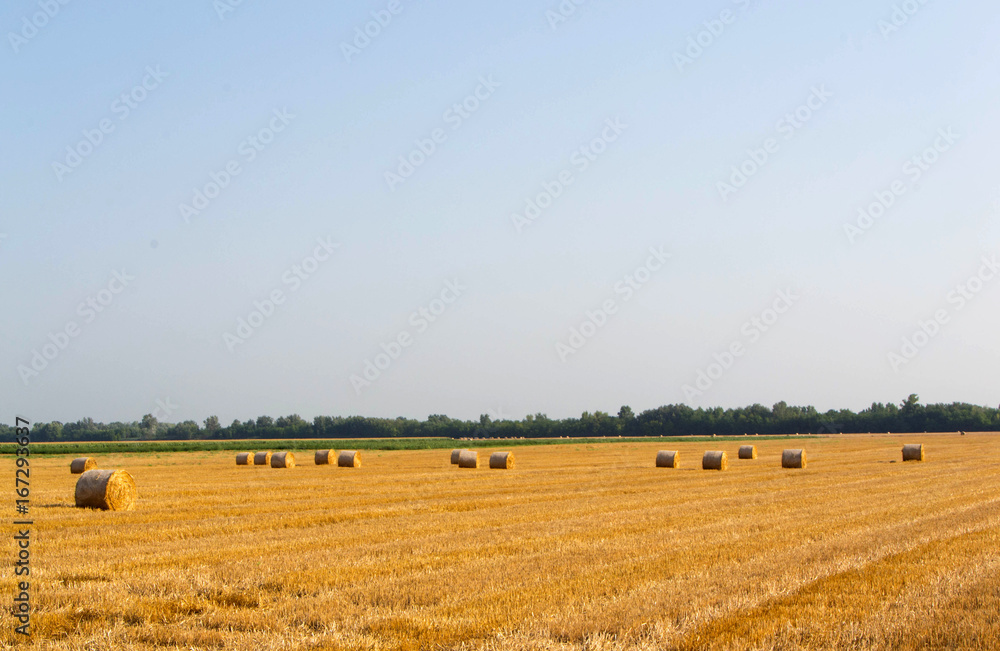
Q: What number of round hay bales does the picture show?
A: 15